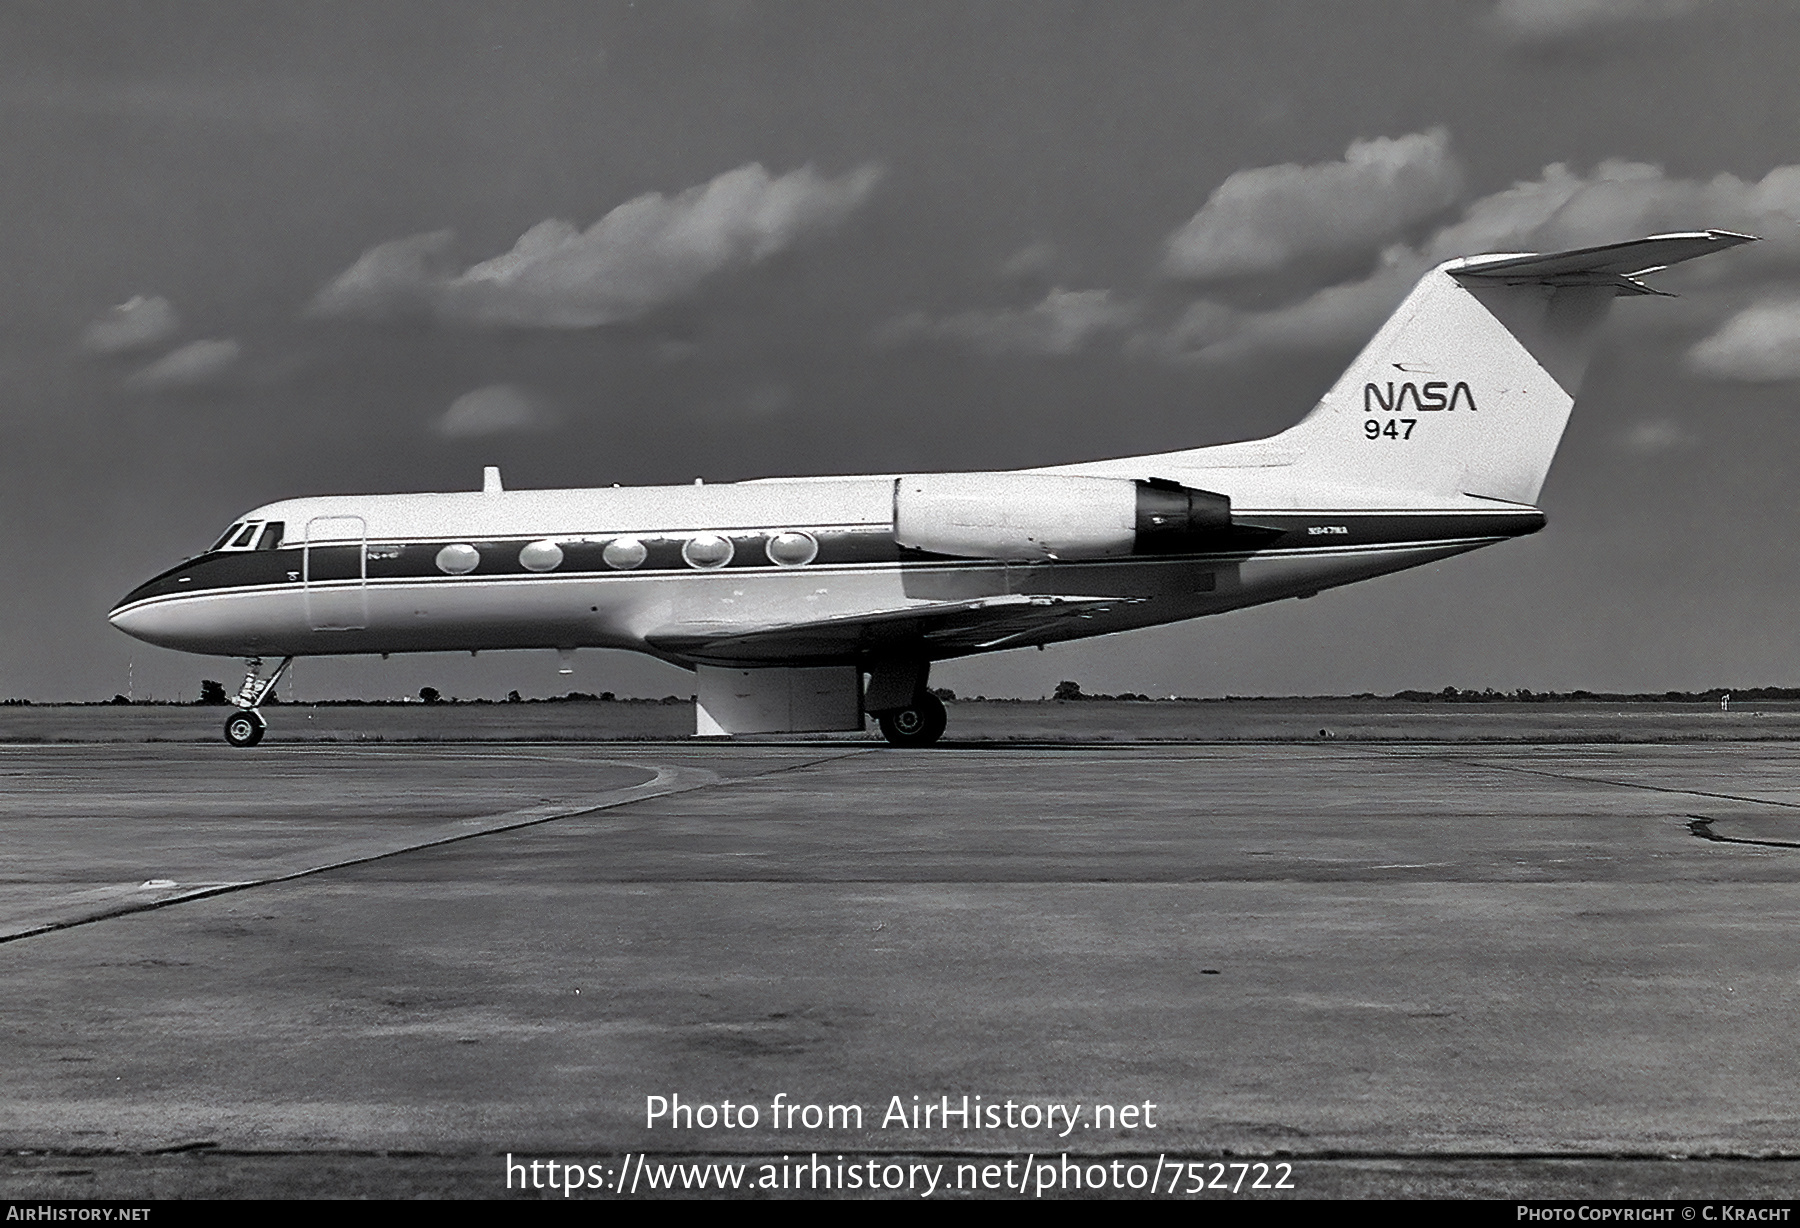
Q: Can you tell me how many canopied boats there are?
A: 0